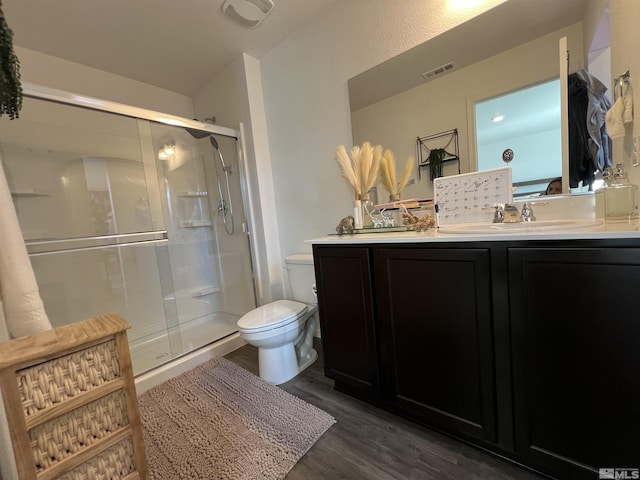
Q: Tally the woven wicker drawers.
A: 3